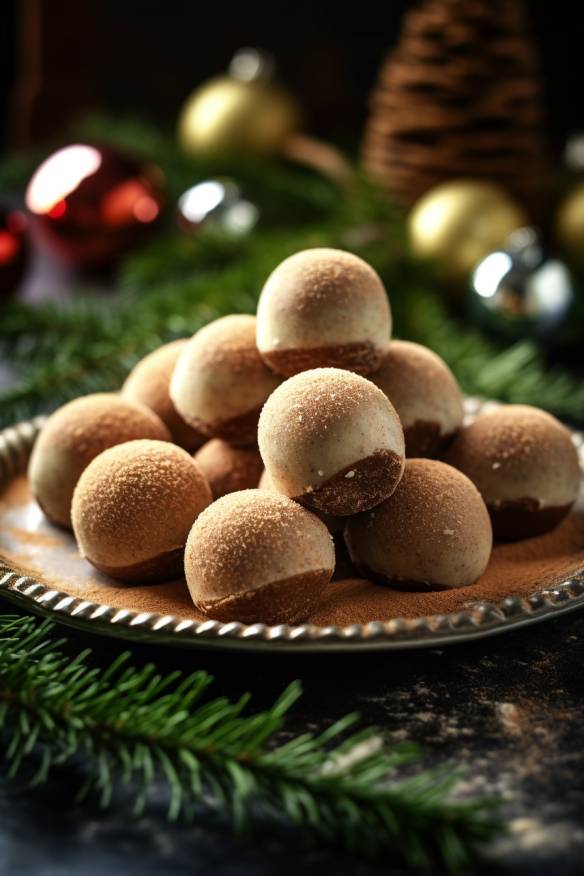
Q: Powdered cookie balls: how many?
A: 12